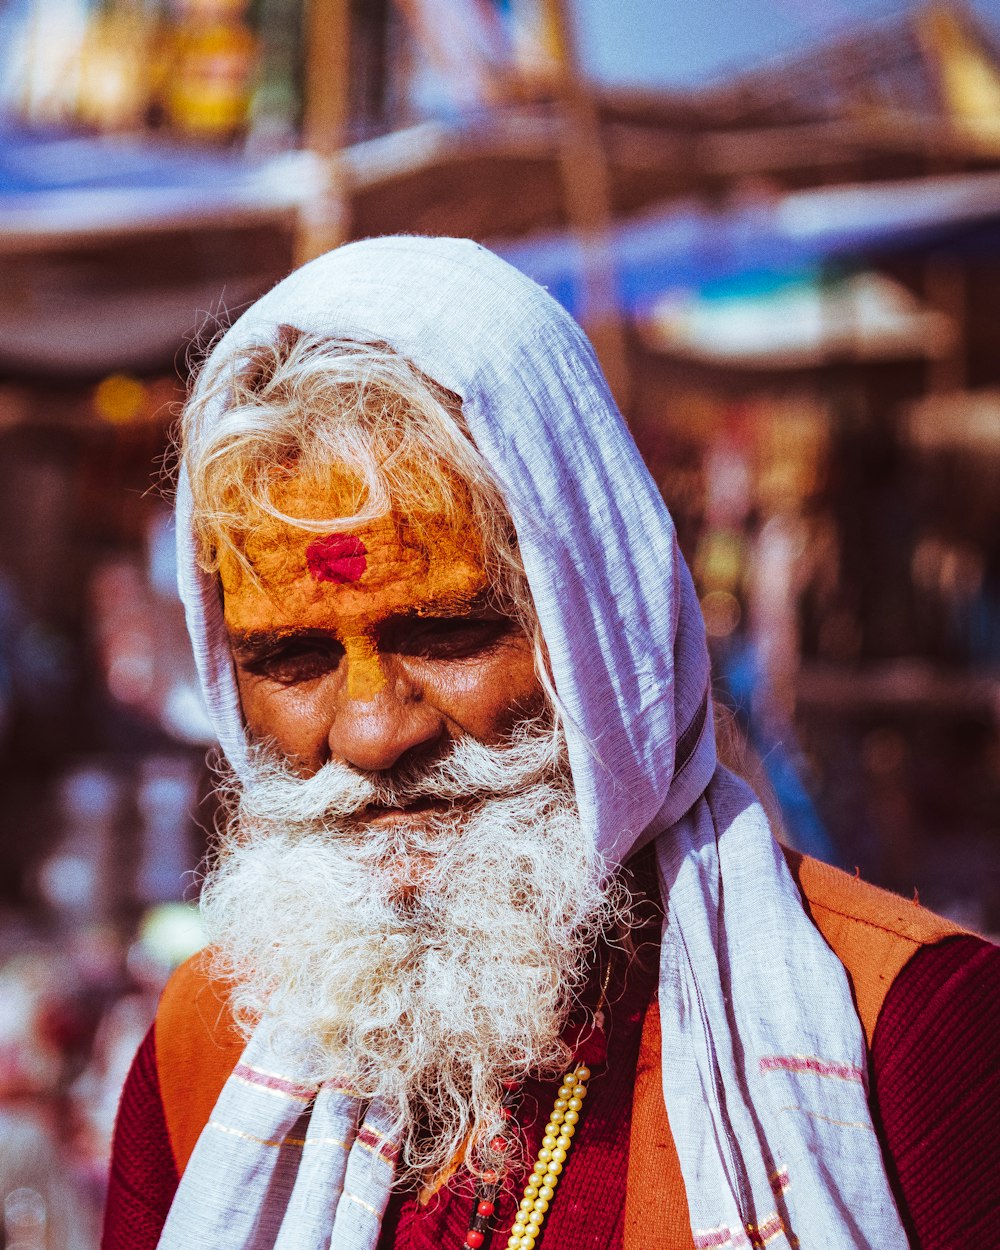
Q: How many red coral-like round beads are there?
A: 6